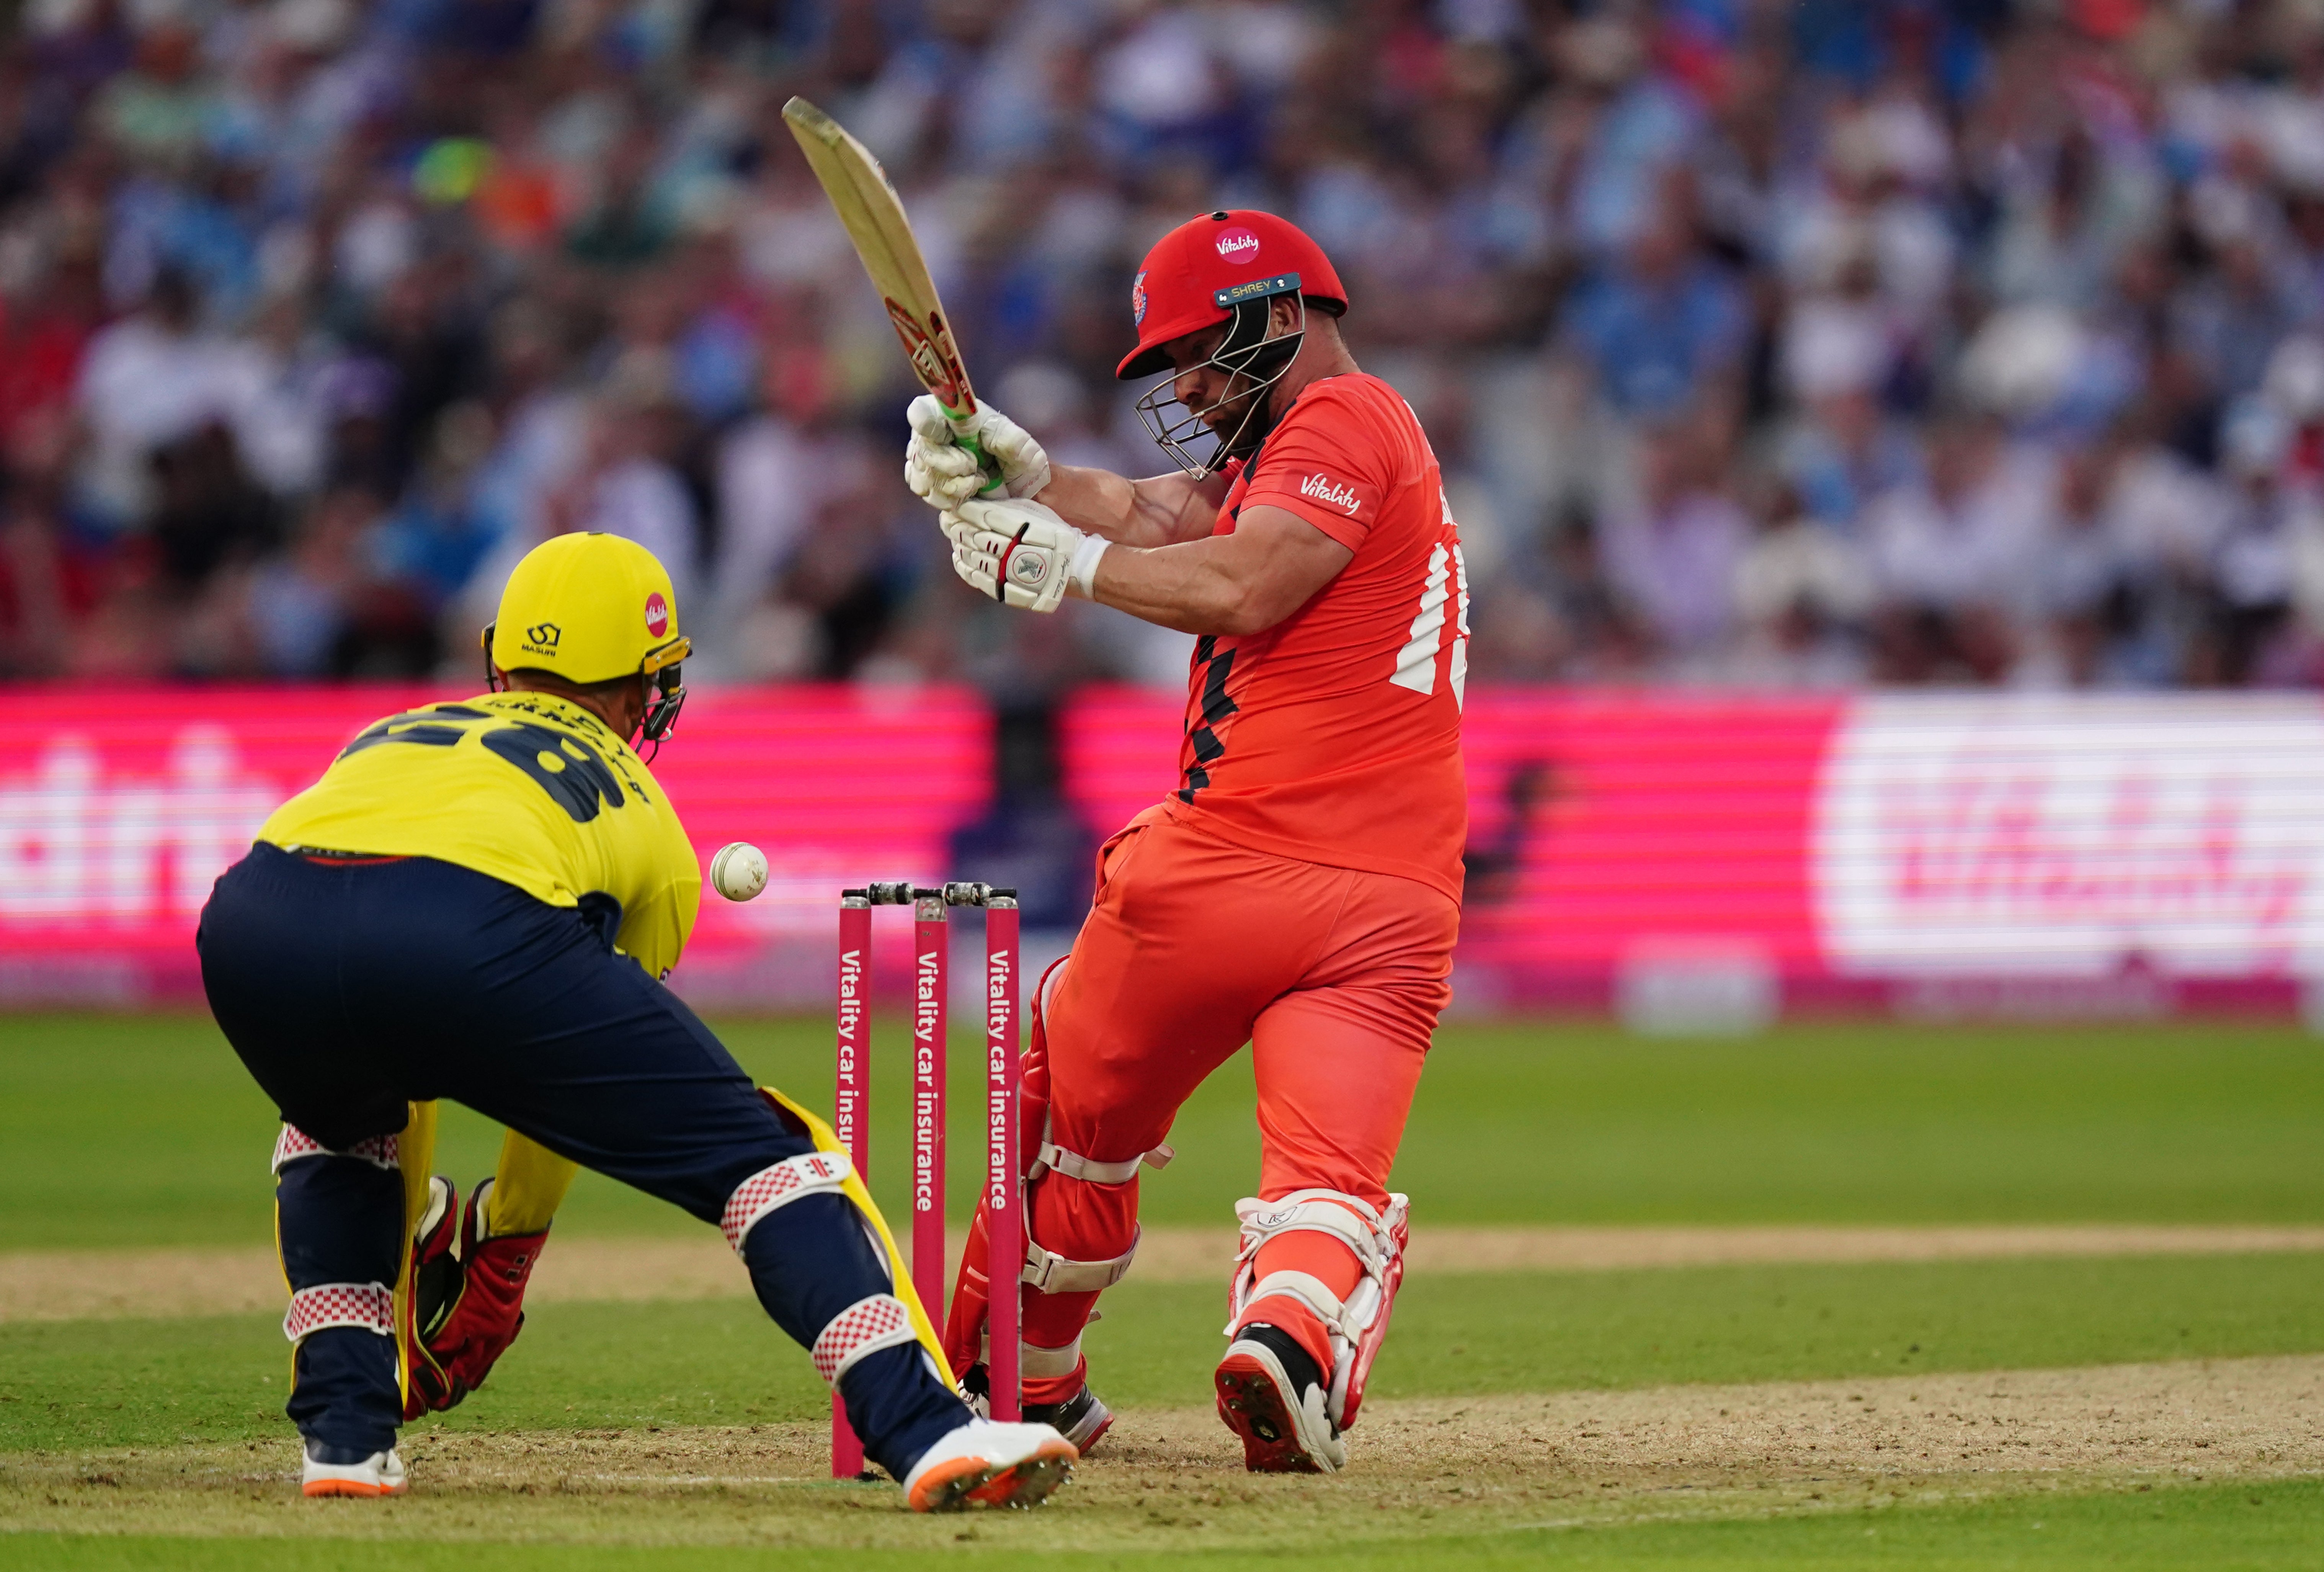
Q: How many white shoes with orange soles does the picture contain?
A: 2